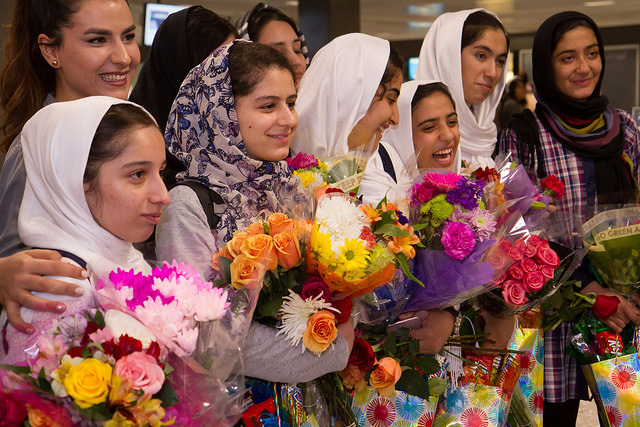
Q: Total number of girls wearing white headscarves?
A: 4